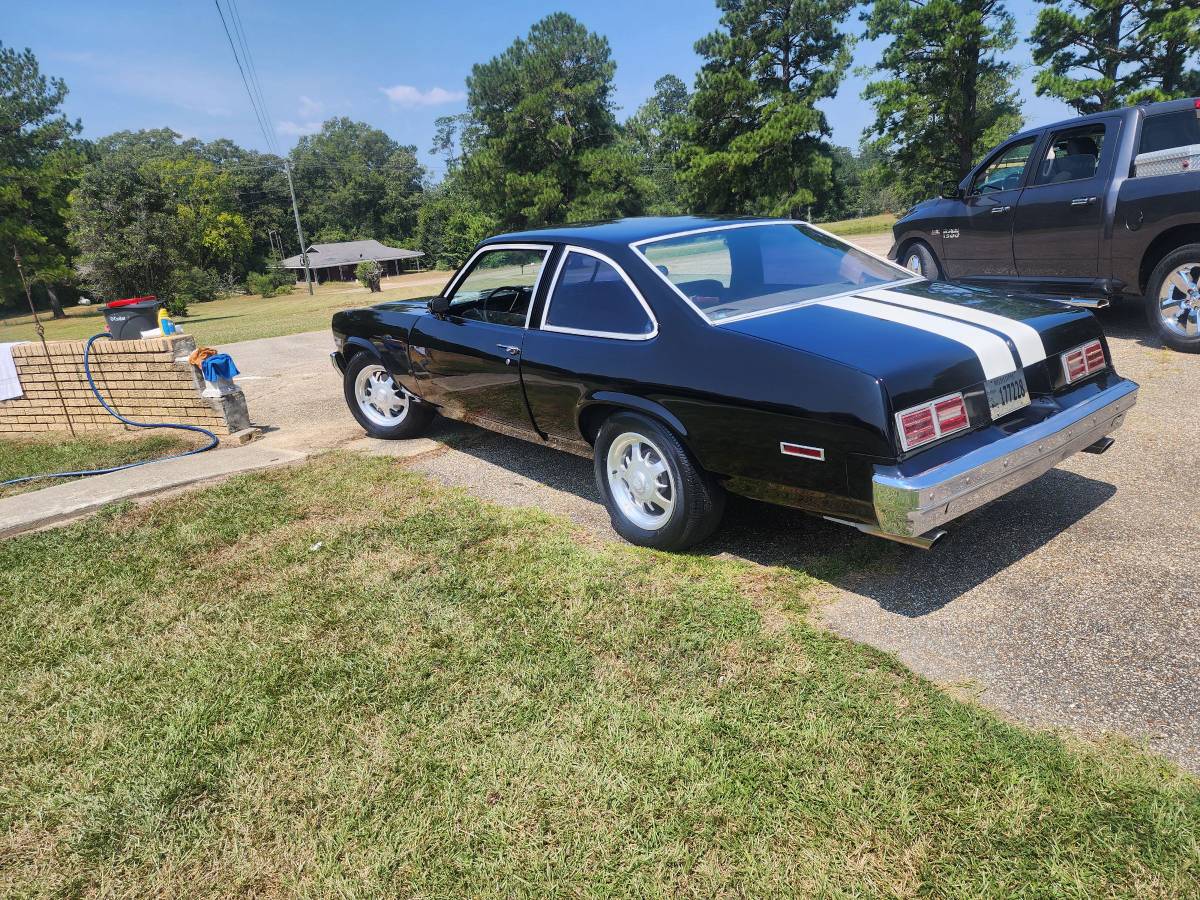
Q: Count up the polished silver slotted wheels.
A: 2